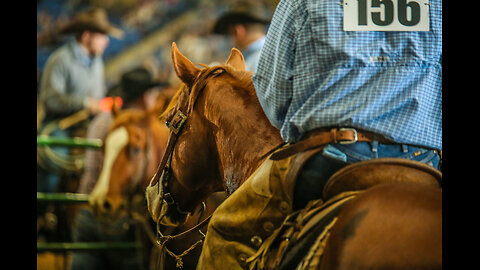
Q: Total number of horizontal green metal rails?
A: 3